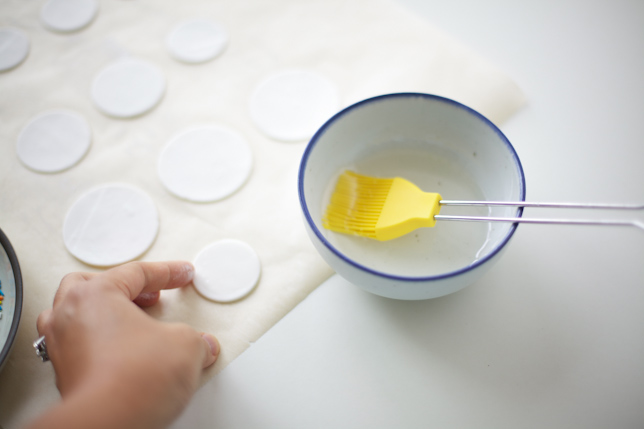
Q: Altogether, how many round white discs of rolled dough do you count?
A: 9